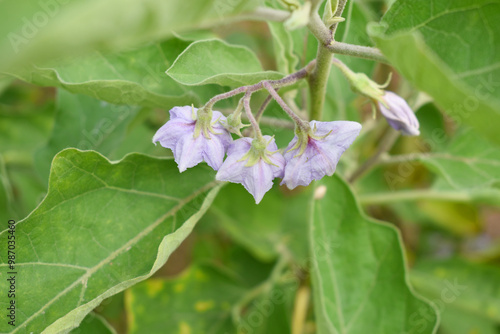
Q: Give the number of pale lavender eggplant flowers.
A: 4